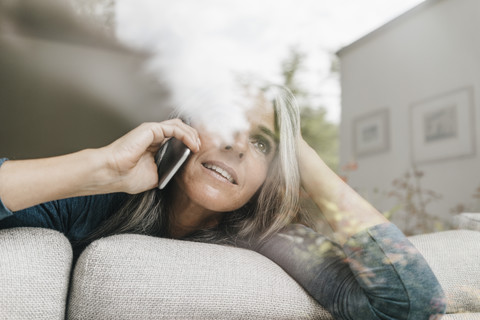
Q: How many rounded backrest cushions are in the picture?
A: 3